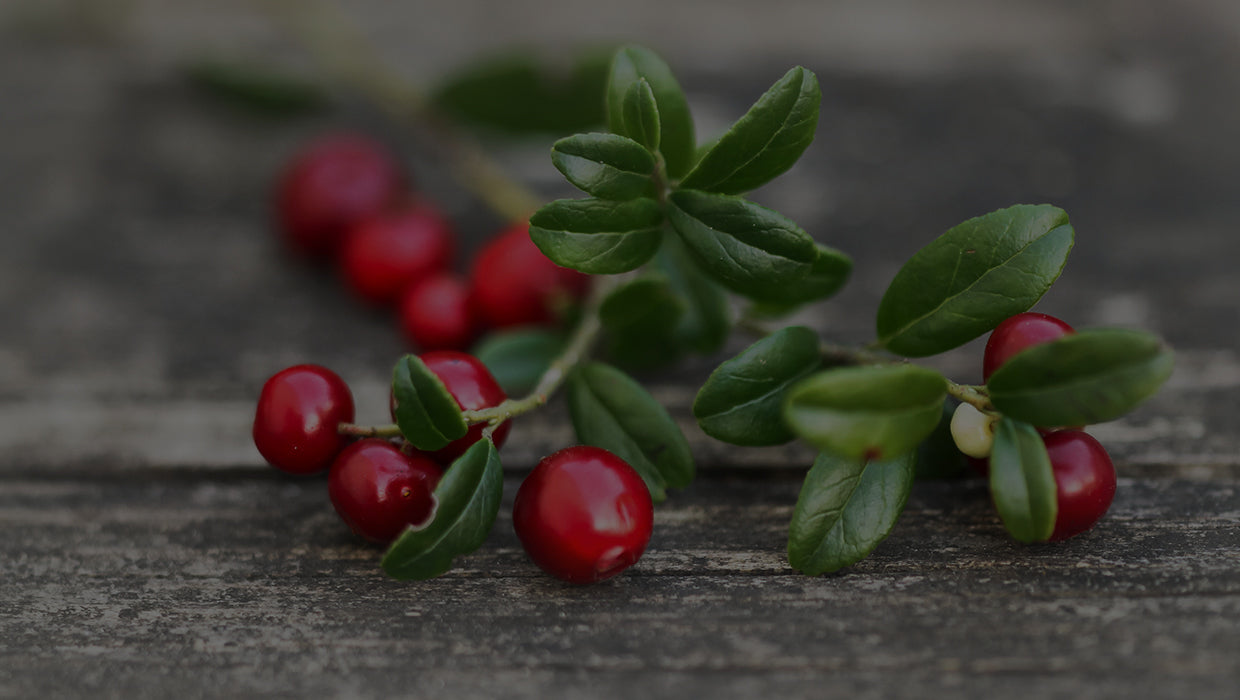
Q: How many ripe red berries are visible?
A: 10